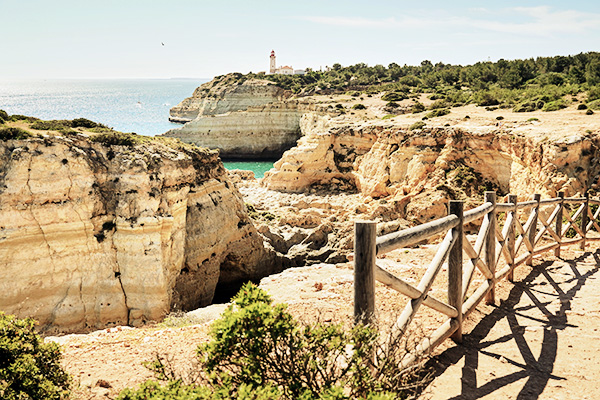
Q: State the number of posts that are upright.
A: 7